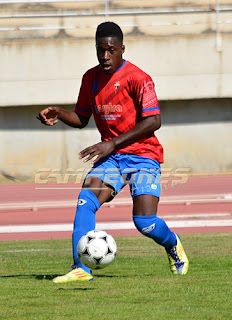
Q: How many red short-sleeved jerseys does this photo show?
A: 1